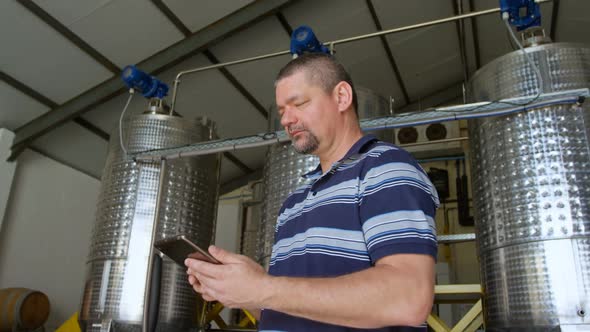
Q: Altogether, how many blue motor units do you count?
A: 3